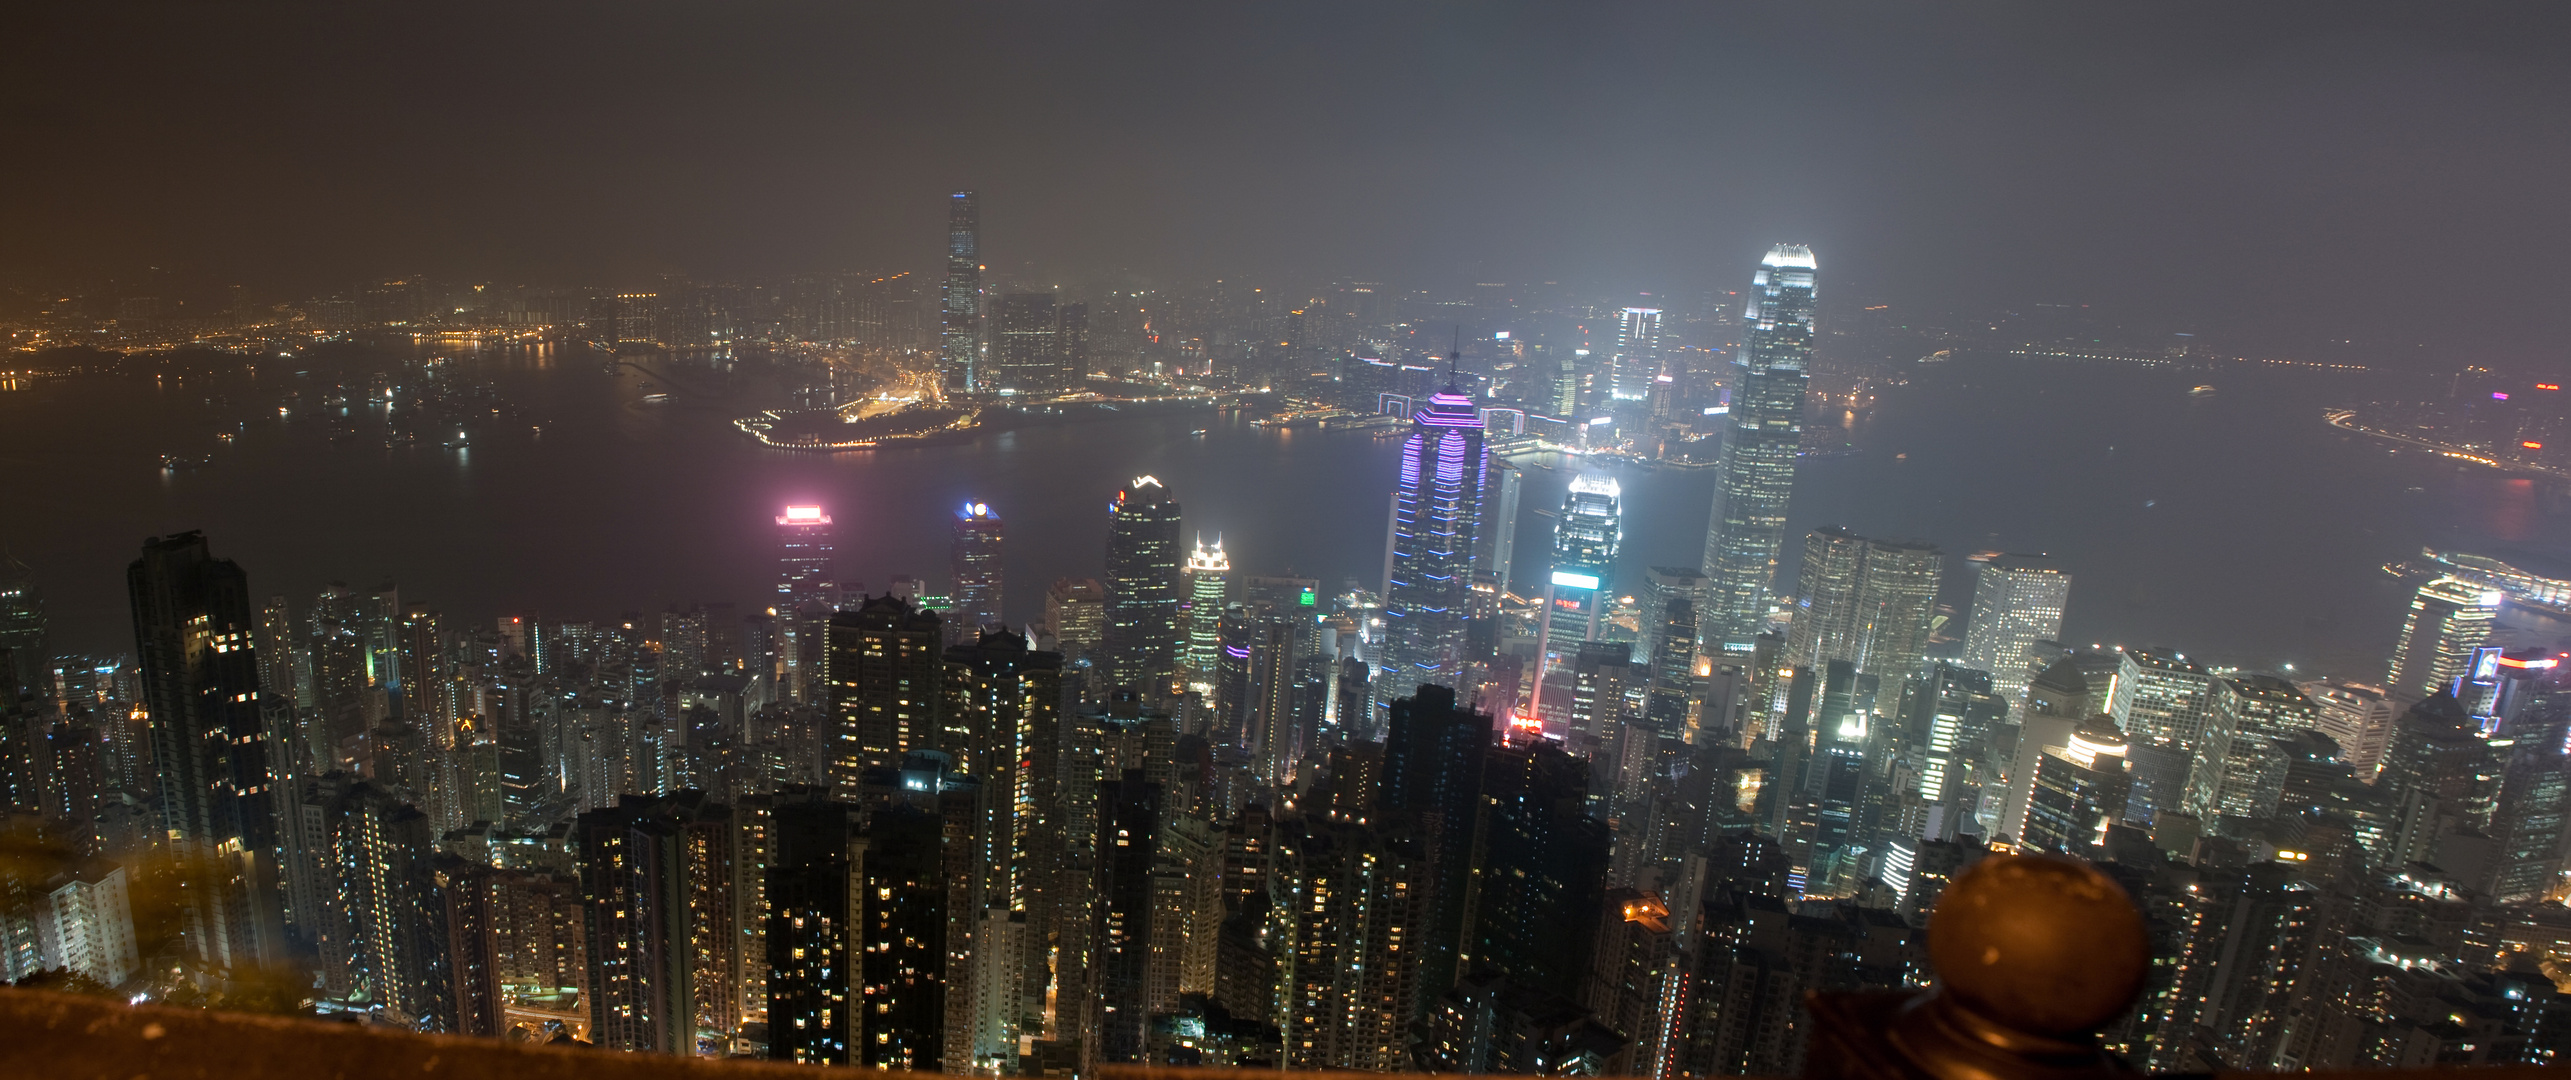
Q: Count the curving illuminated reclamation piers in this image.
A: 1